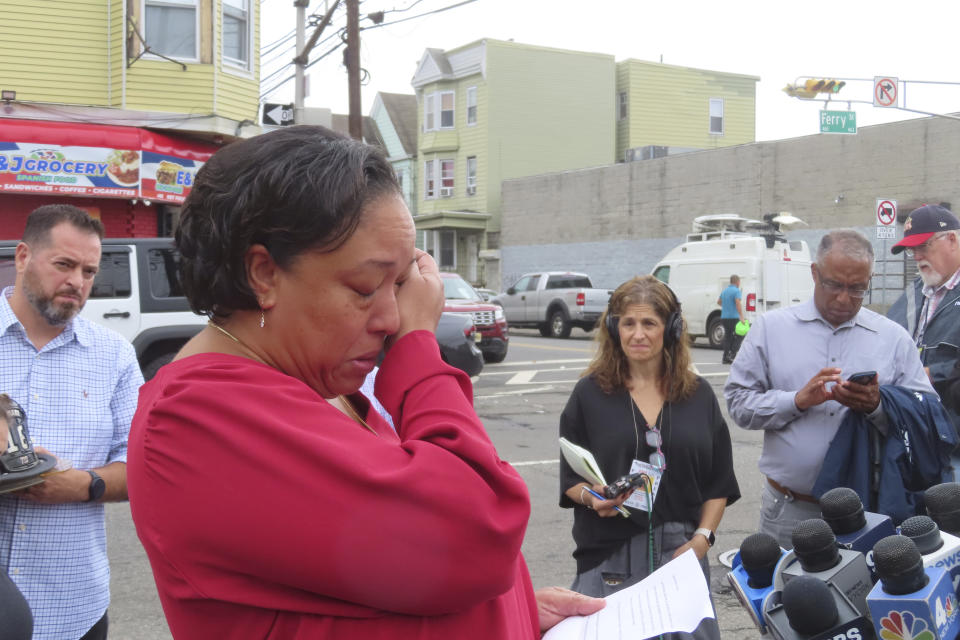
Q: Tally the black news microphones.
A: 7